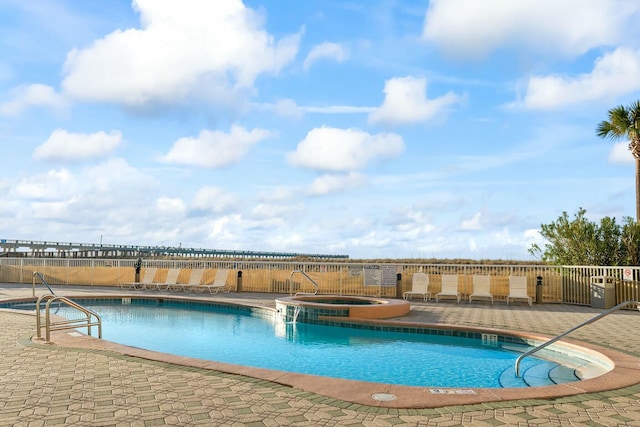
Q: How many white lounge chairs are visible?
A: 8